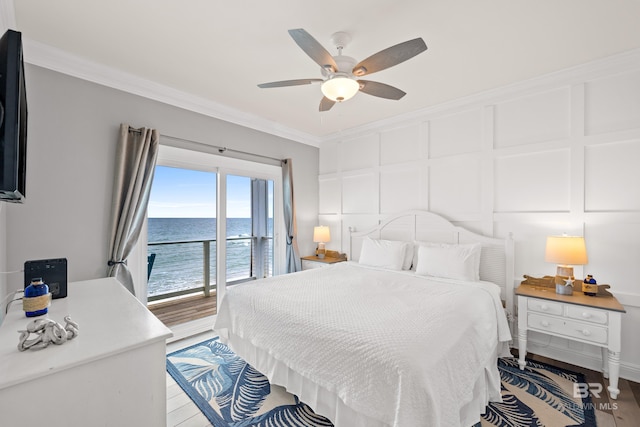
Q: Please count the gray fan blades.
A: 5